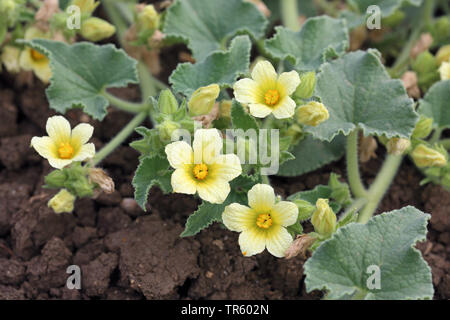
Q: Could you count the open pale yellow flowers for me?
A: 4